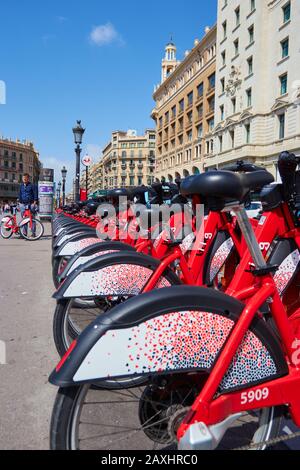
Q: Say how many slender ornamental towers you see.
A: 1